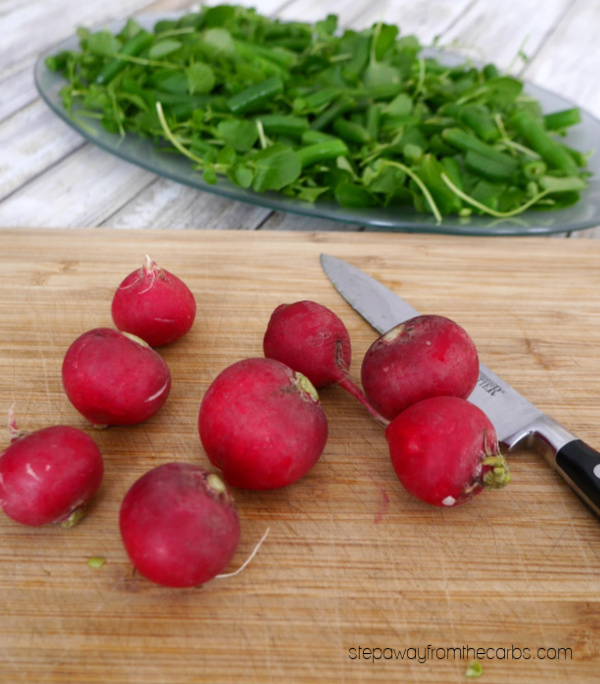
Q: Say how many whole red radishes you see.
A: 8